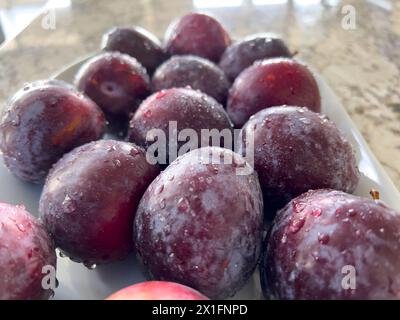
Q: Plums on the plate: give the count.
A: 14